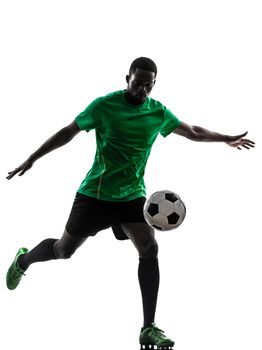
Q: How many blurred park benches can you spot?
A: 0